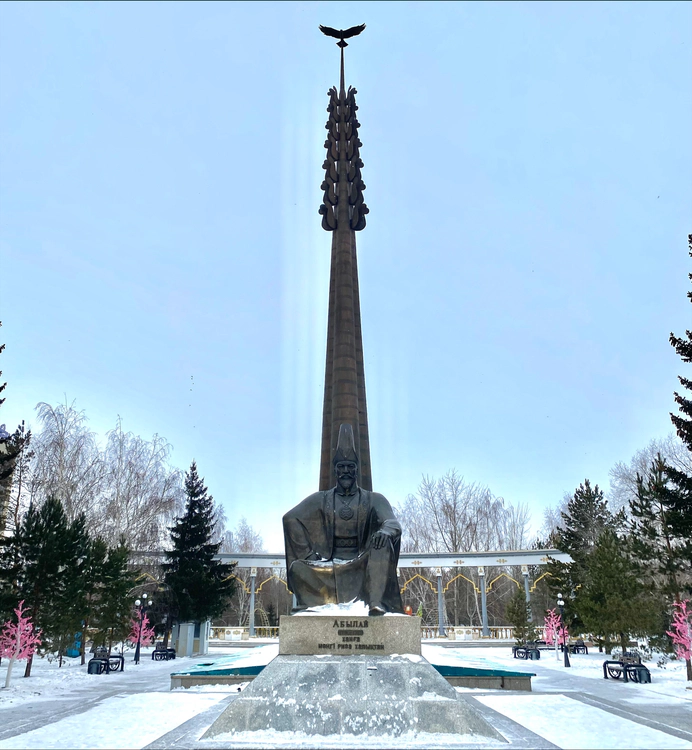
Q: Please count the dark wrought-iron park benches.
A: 5